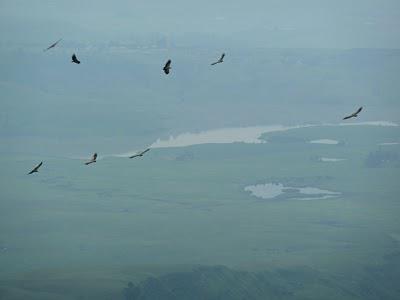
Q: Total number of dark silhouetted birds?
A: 8